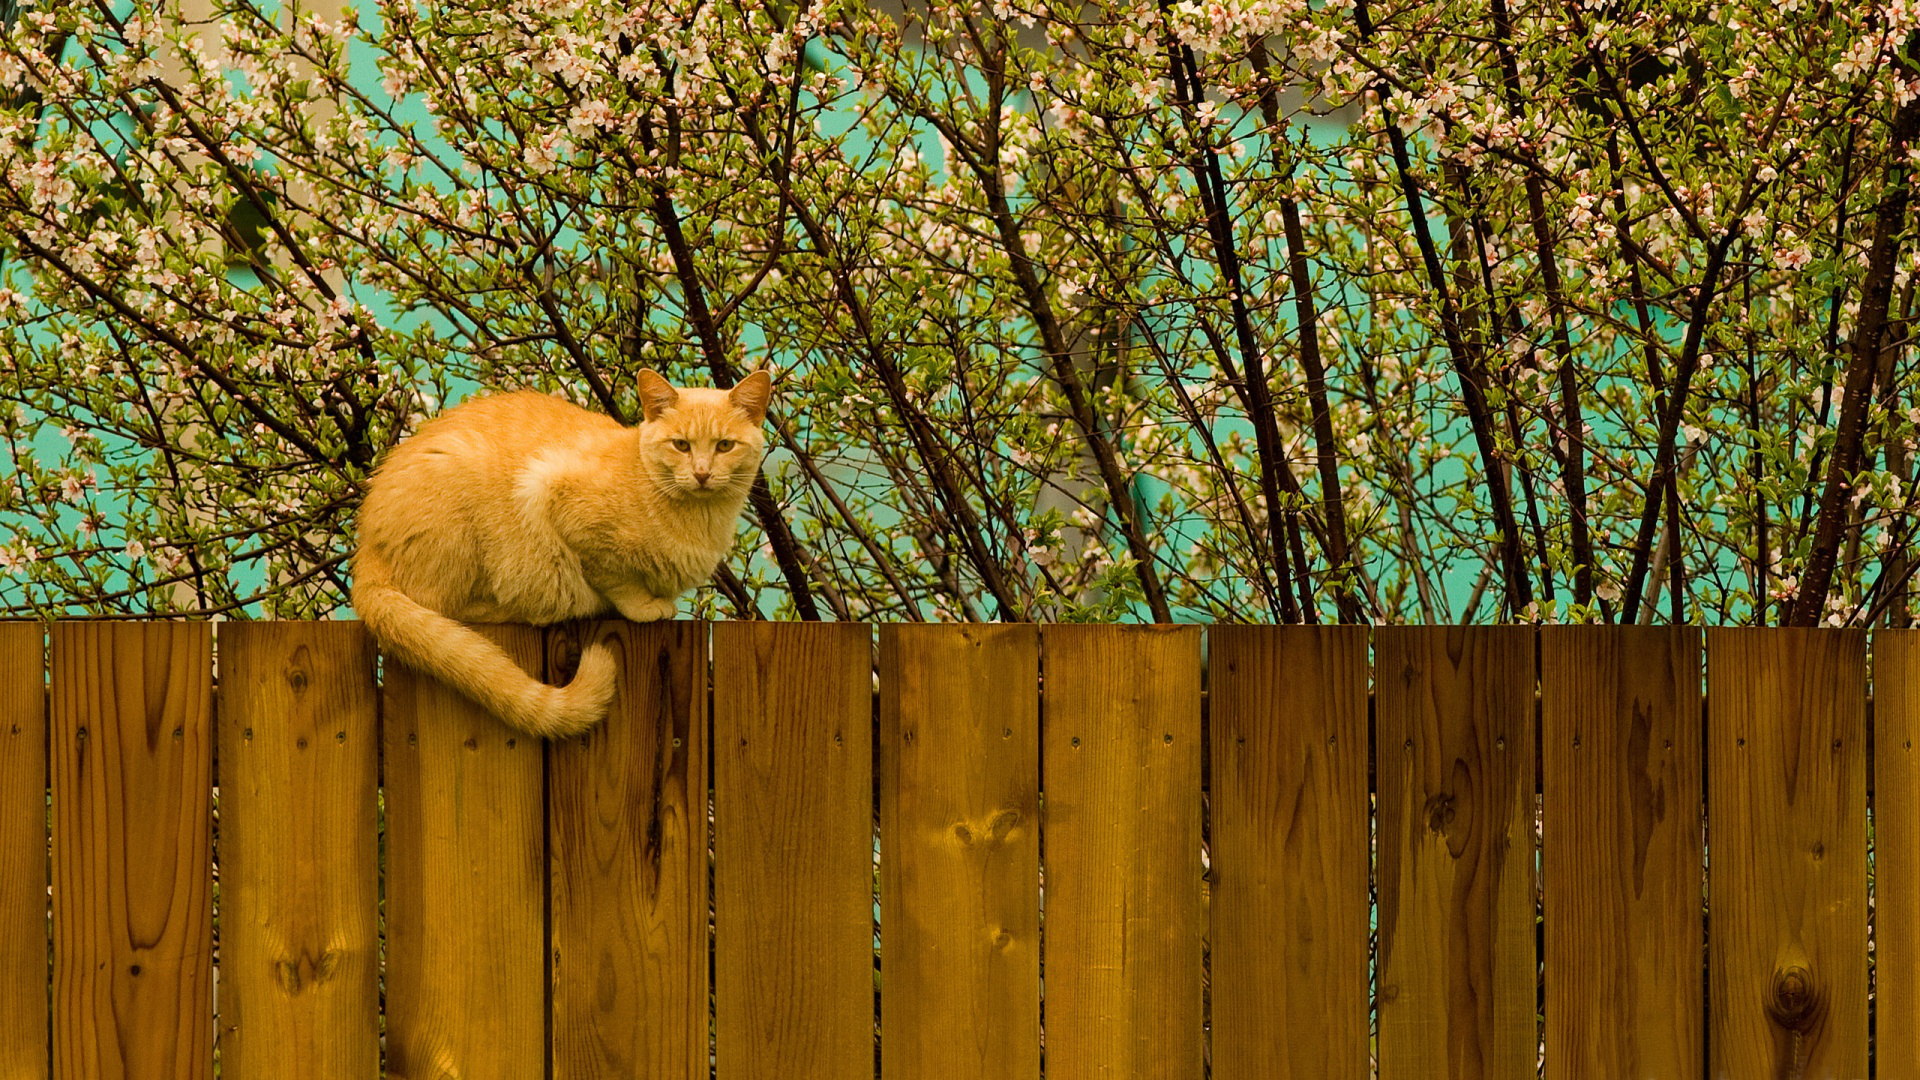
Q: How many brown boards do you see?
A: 13